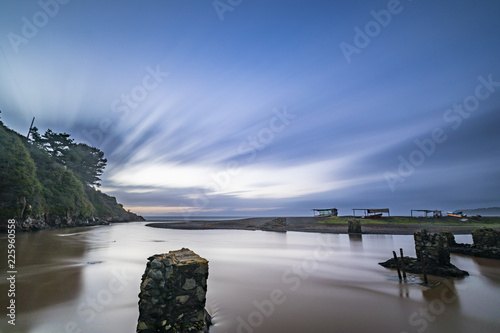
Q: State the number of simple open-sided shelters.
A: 3